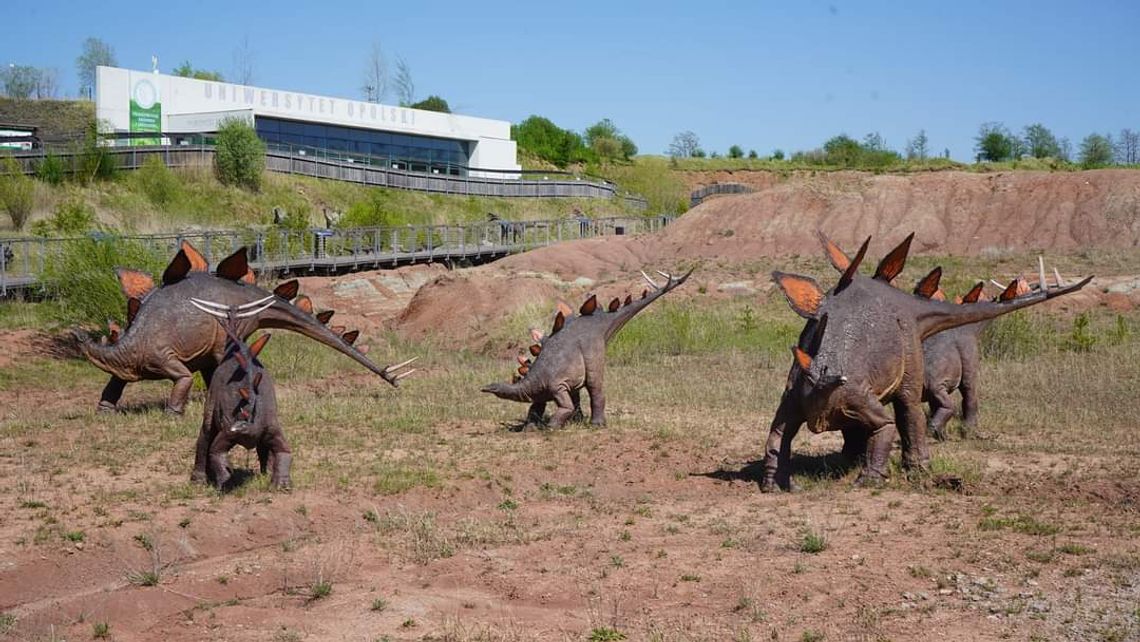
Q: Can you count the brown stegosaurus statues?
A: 5